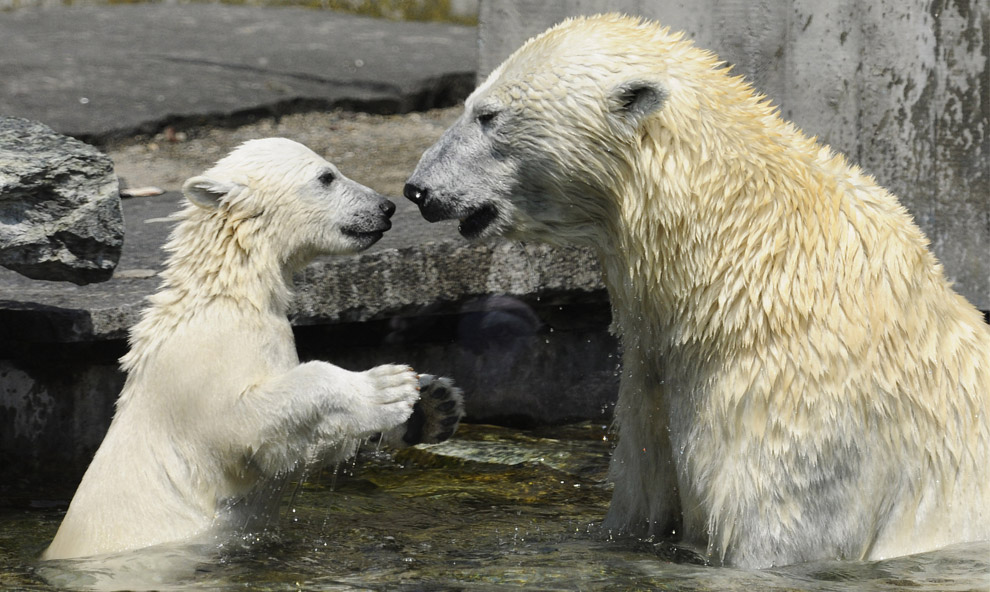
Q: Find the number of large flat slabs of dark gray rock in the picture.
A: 2